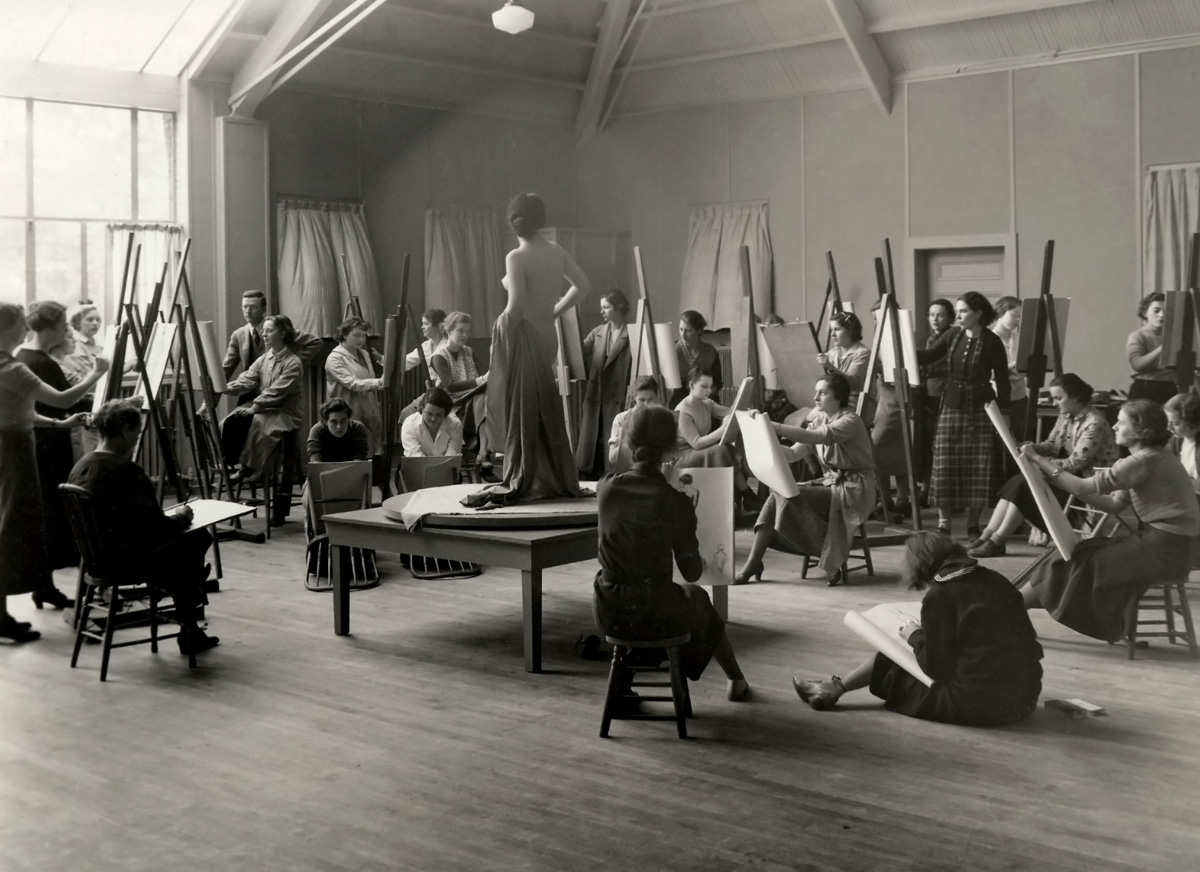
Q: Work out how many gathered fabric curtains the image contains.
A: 5